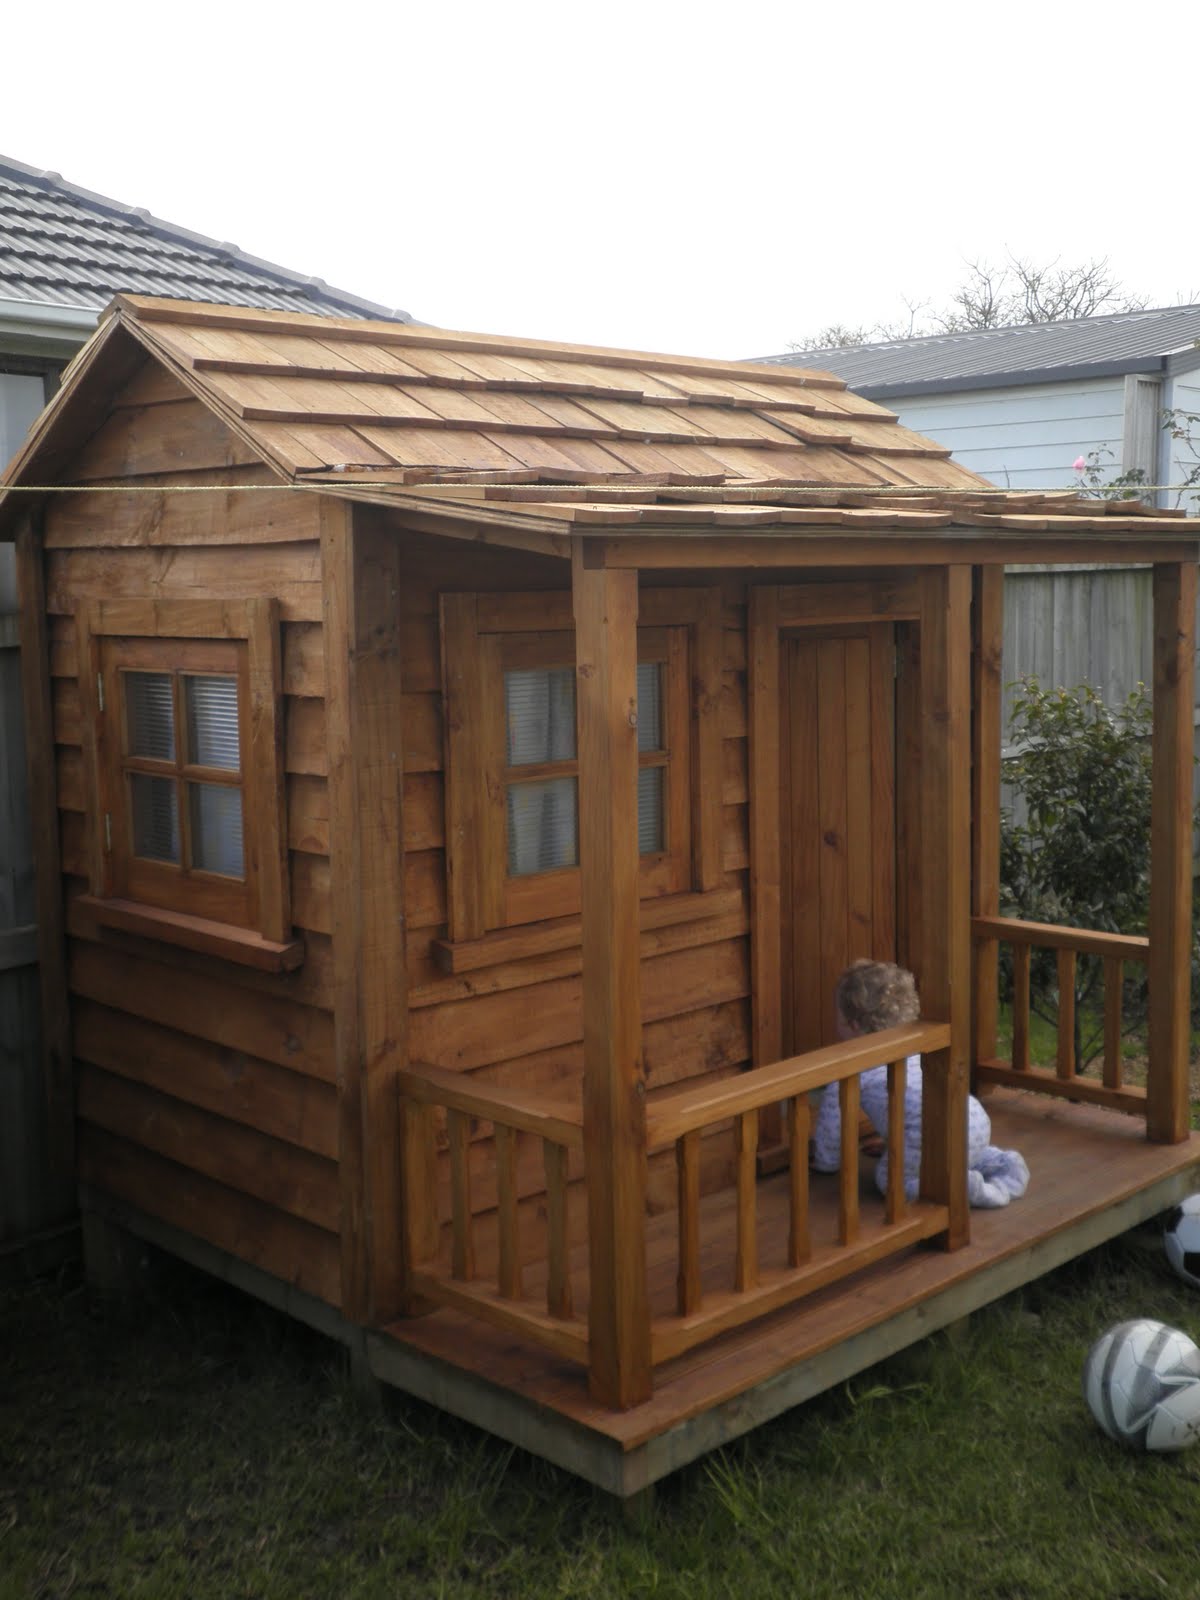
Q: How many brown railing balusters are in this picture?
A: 11